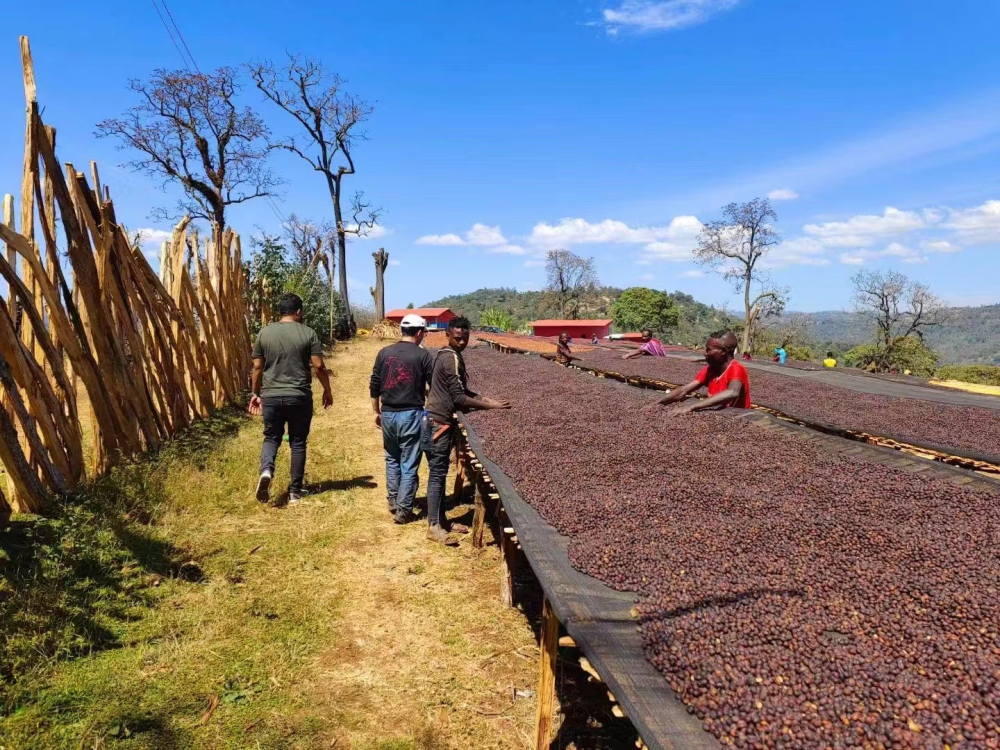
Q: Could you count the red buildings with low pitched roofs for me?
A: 2